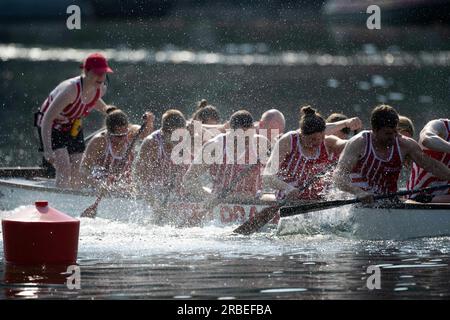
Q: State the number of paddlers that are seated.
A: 10